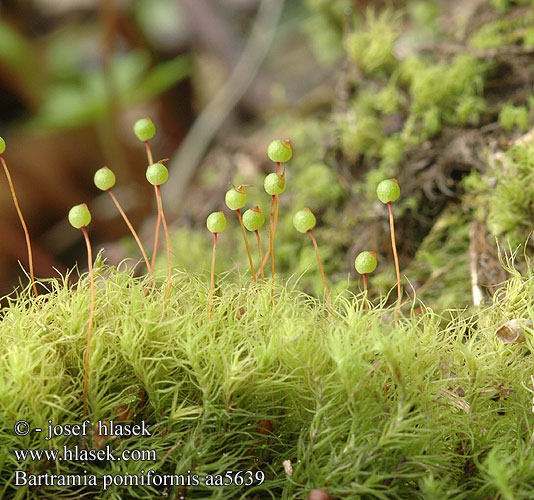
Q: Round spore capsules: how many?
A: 13